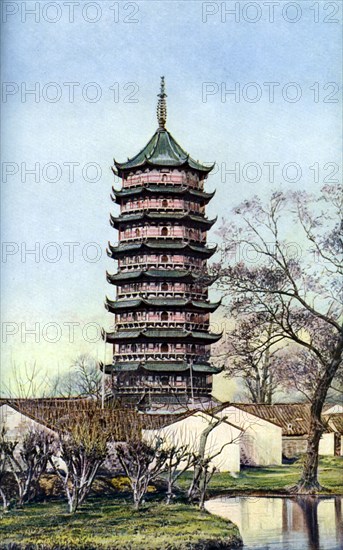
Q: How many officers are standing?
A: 0